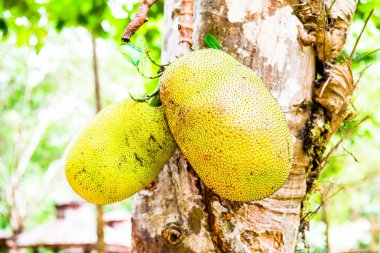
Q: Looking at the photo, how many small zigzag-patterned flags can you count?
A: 0